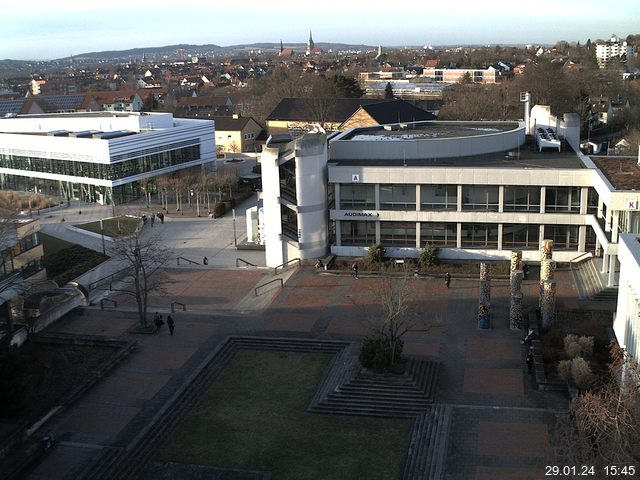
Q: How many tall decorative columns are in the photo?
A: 3